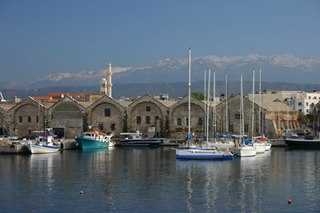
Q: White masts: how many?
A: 8